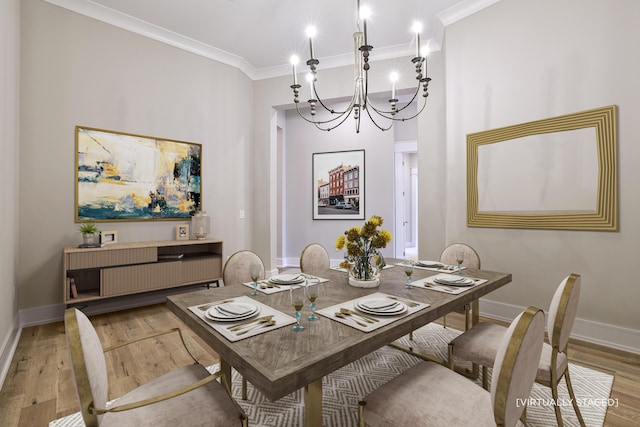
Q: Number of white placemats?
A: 6